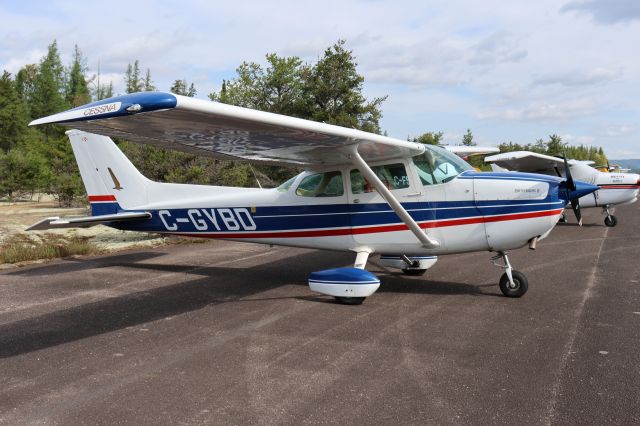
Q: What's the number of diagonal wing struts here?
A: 1